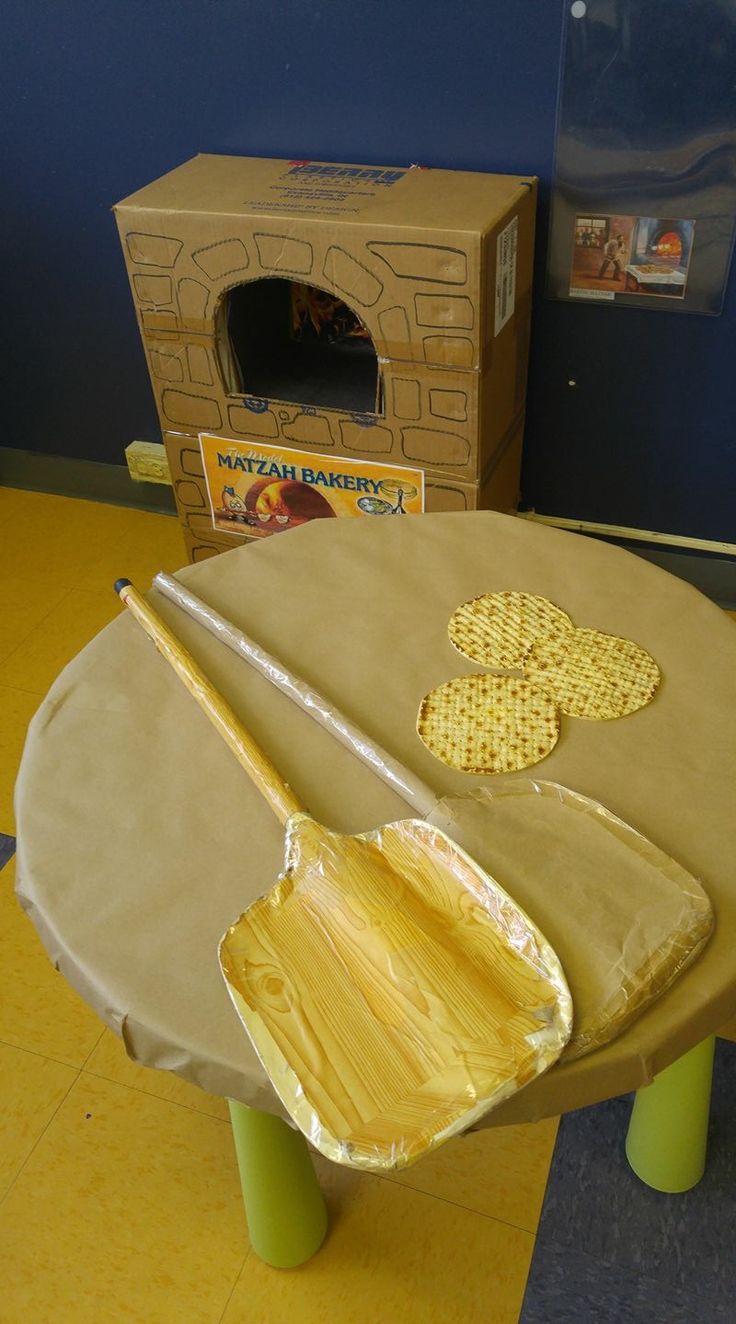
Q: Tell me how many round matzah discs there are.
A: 3